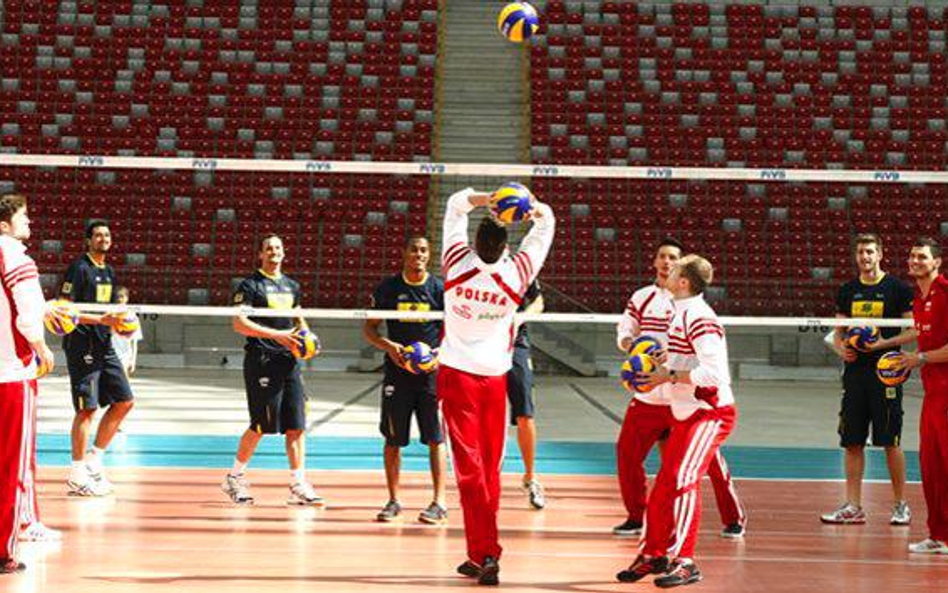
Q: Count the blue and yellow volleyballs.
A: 11